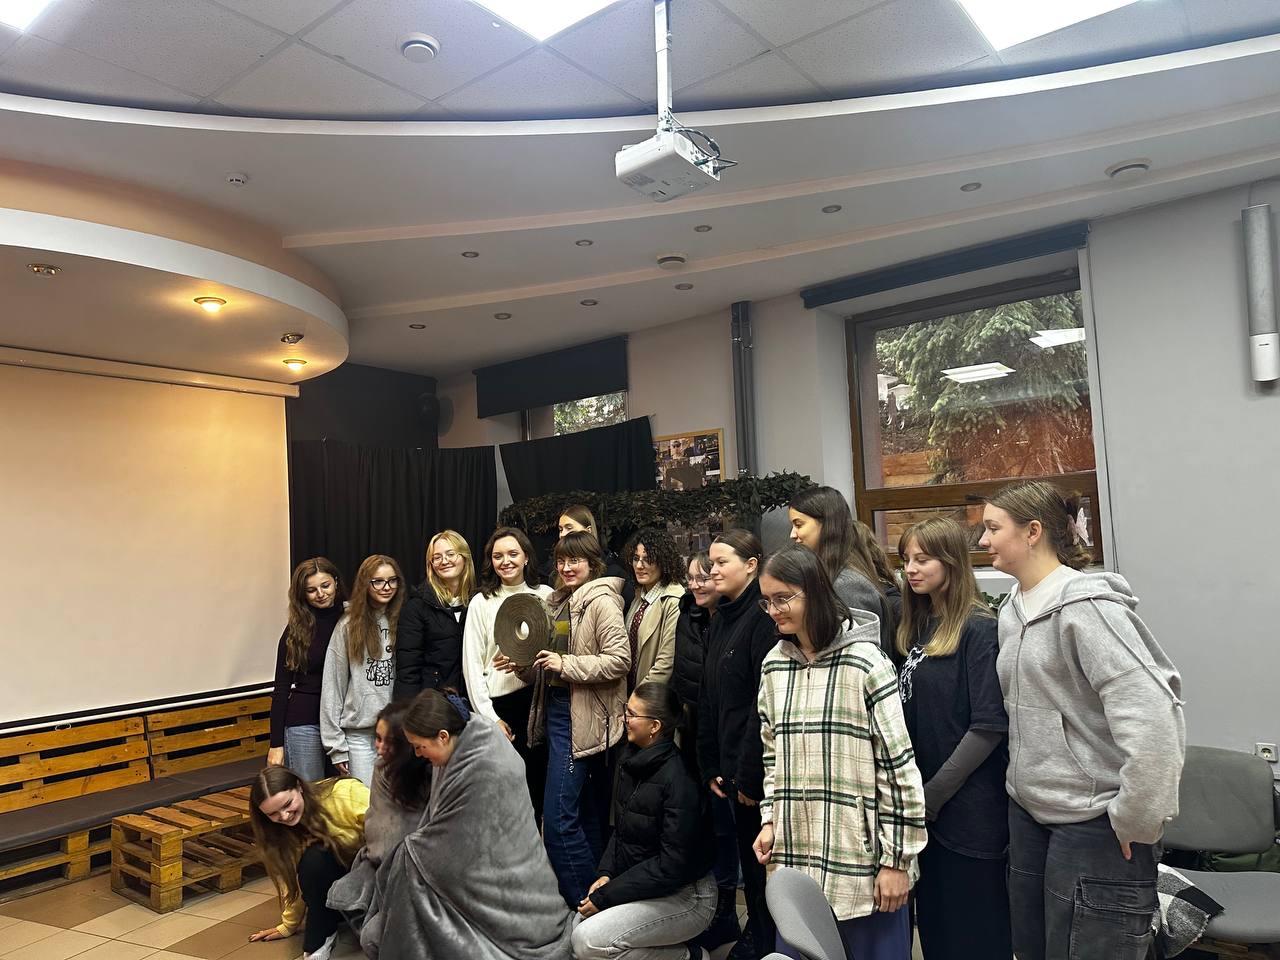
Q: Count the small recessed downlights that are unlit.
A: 11